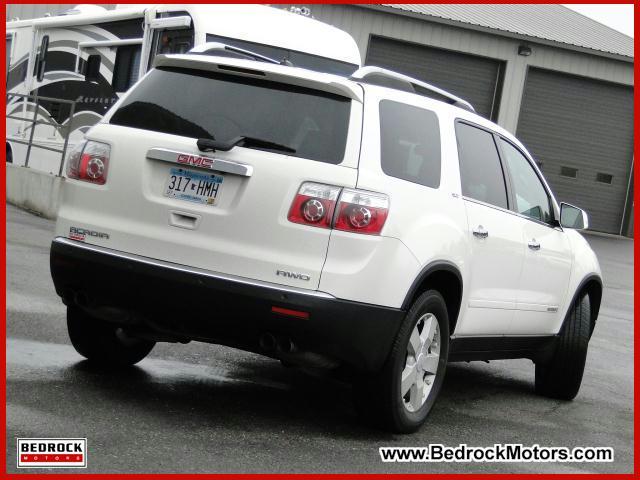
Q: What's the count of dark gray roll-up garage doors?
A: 2